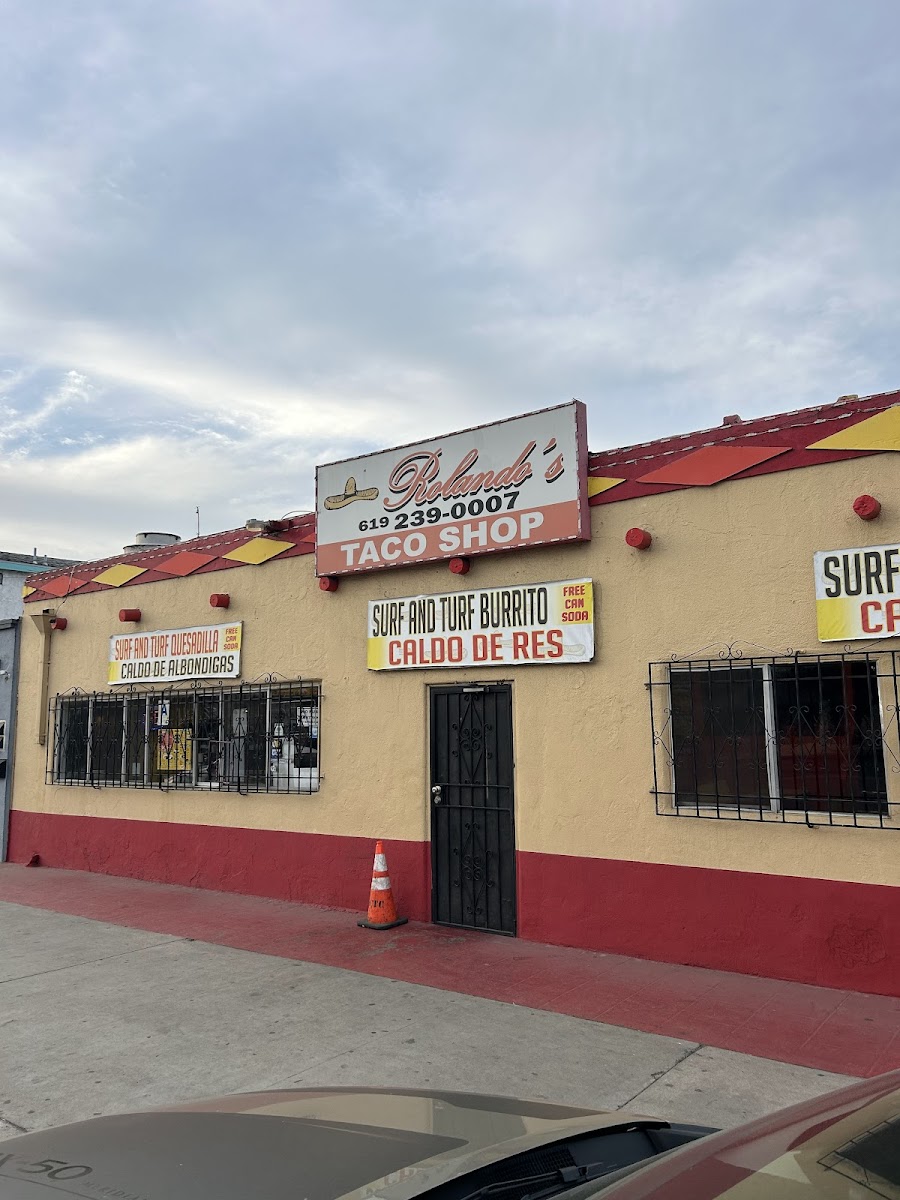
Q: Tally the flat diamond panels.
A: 9